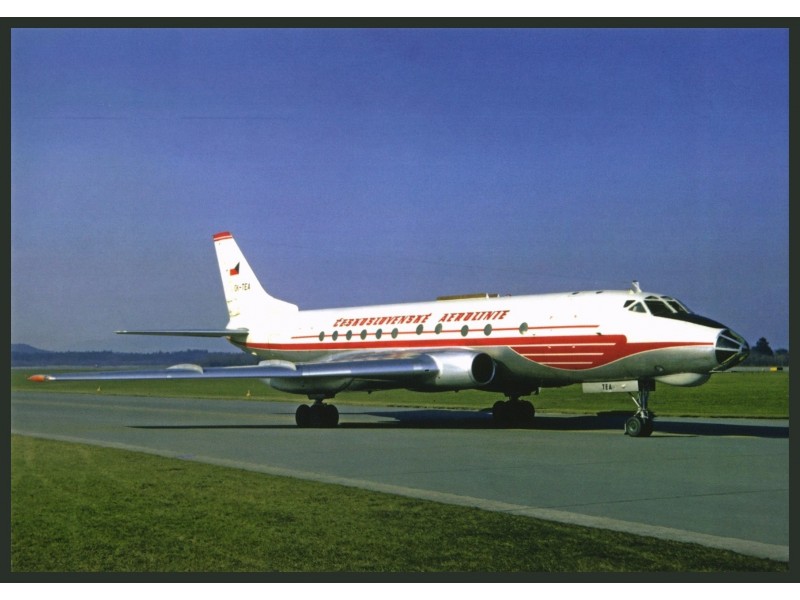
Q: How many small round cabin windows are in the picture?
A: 11